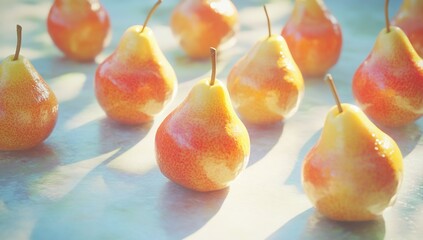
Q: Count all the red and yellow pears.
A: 10